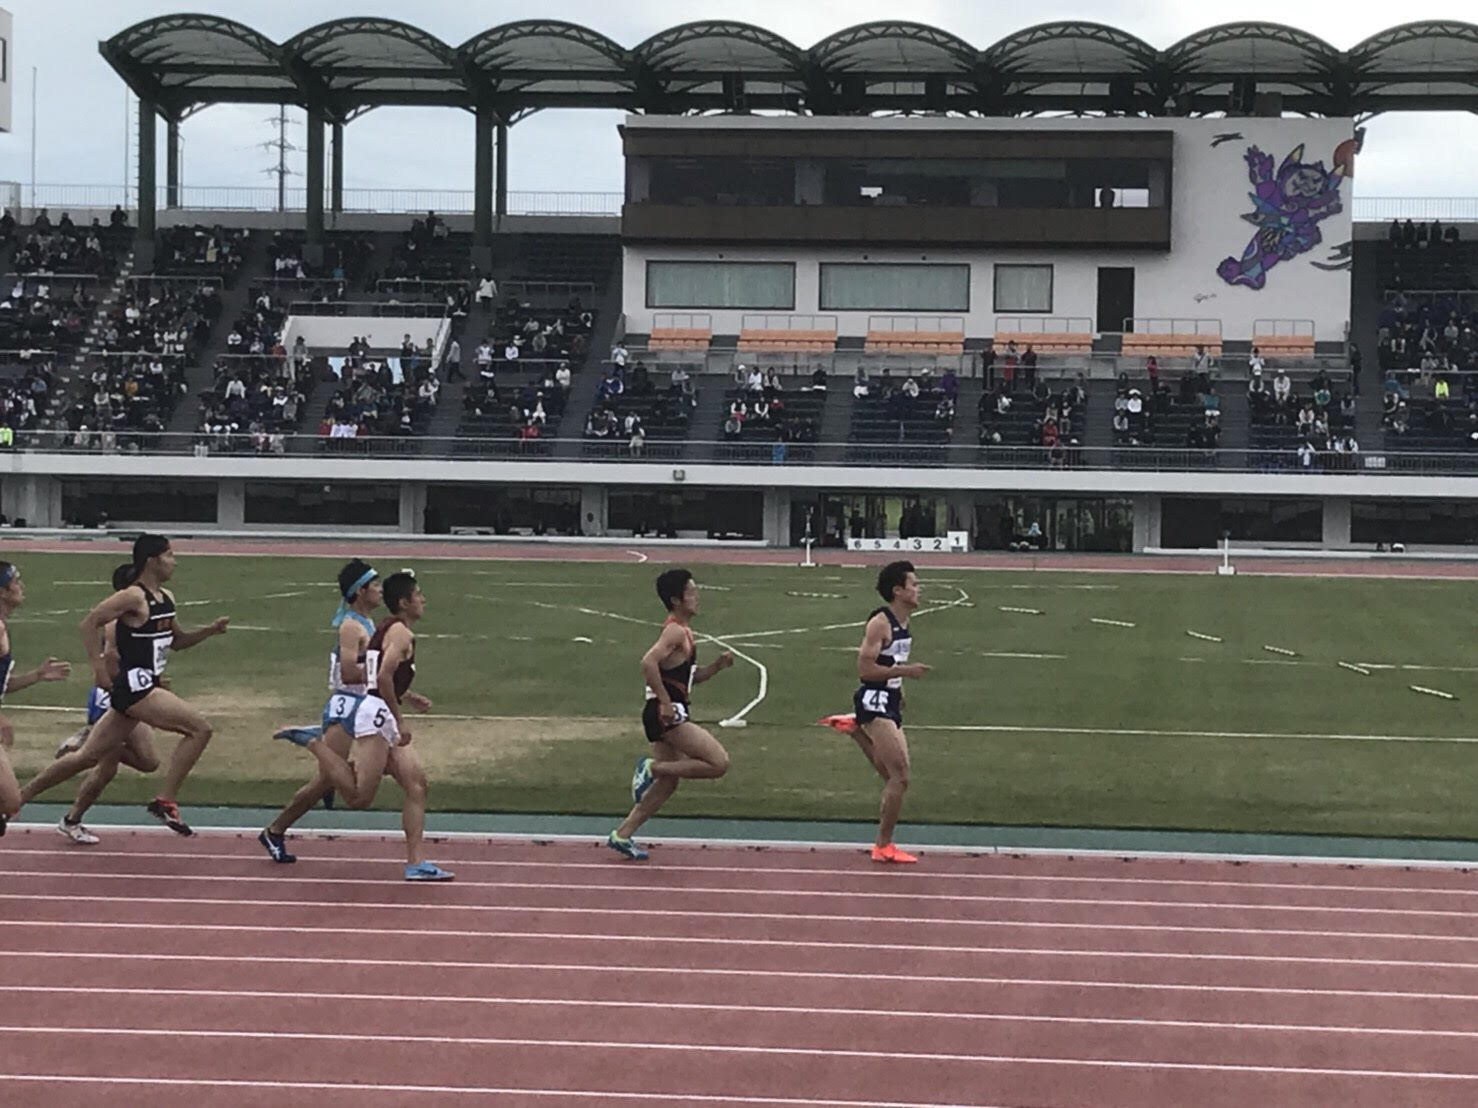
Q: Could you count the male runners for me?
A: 7